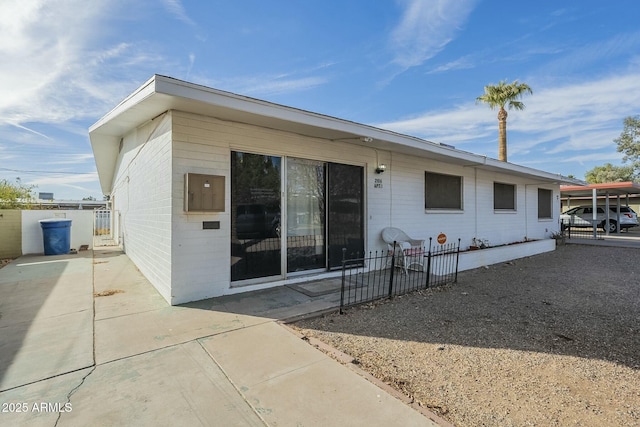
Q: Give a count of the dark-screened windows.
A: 3